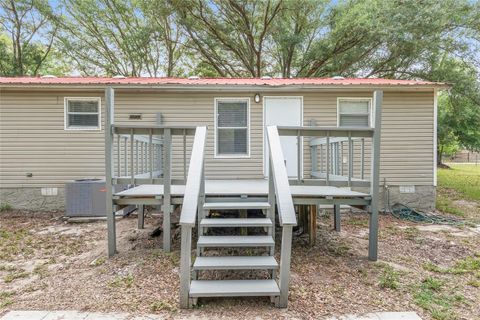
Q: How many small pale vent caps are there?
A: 5